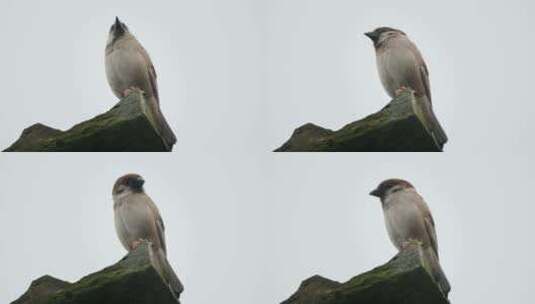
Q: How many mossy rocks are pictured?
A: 4